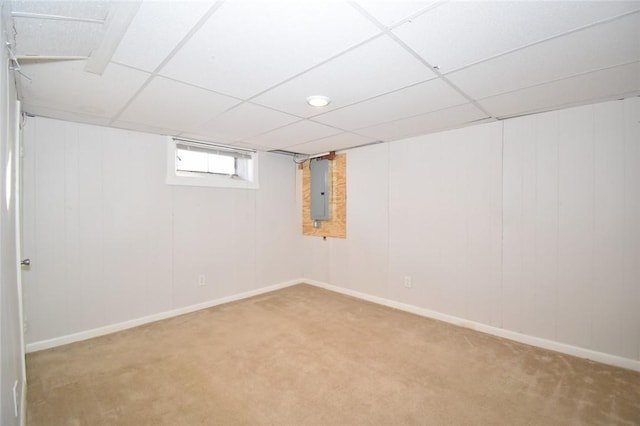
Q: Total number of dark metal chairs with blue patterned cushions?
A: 0